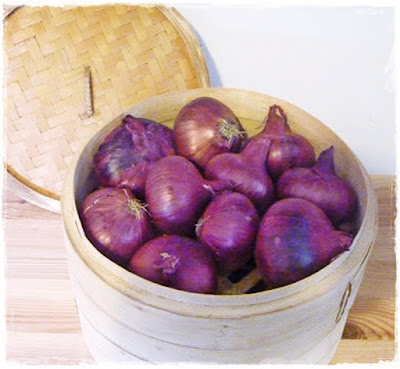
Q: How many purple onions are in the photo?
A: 10